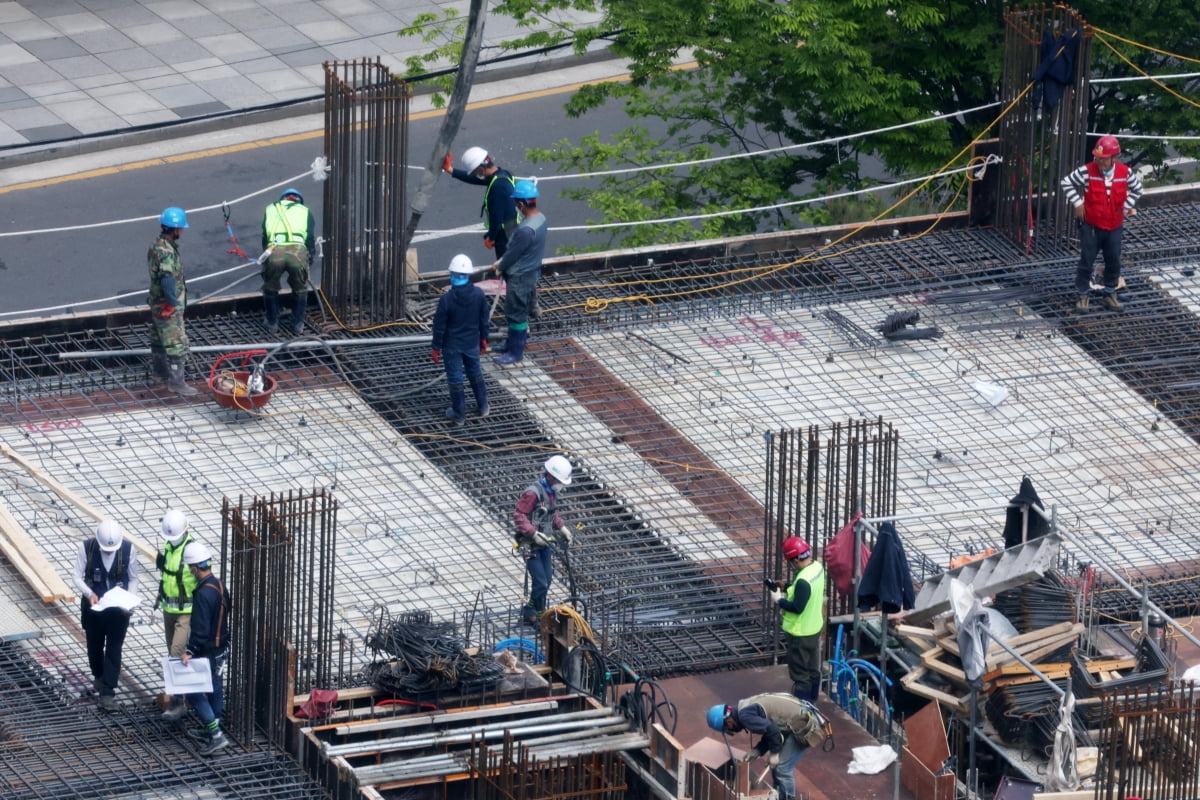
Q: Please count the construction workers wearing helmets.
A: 12